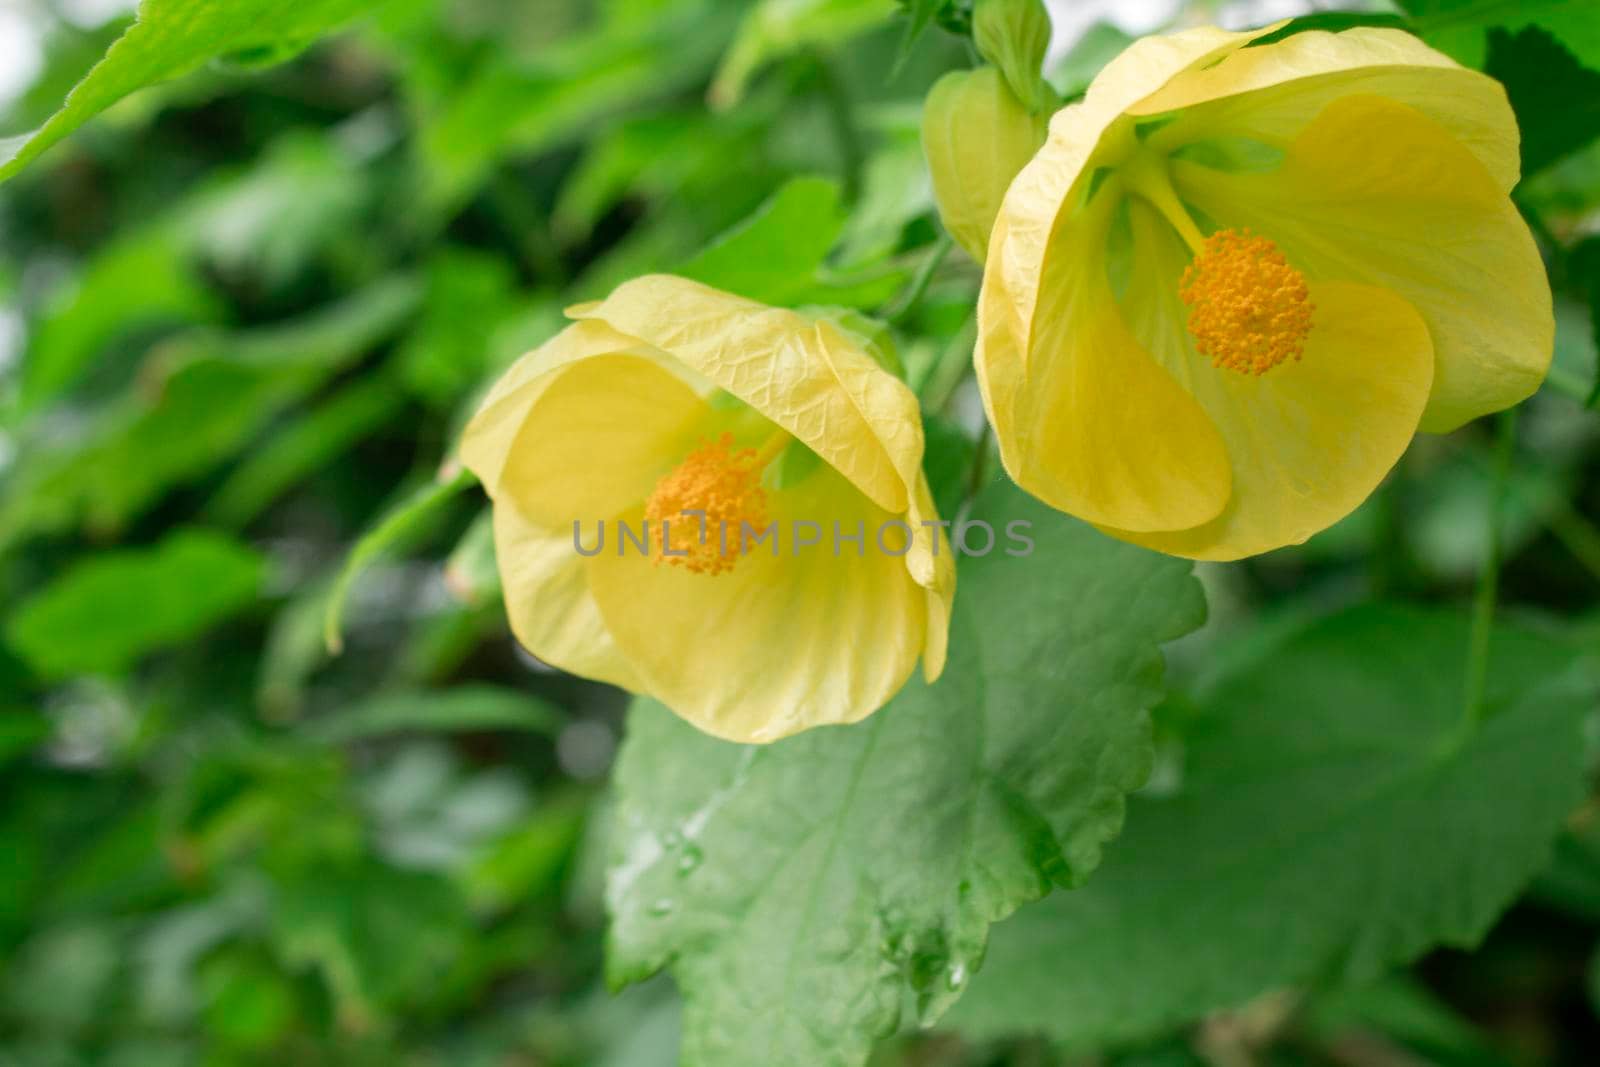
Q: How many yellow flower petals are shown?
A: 10